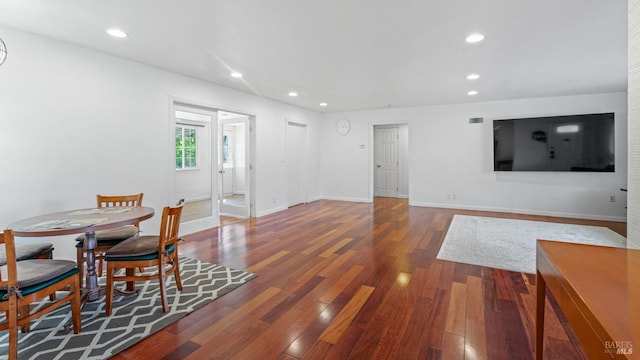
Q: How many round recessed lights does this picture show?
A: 7